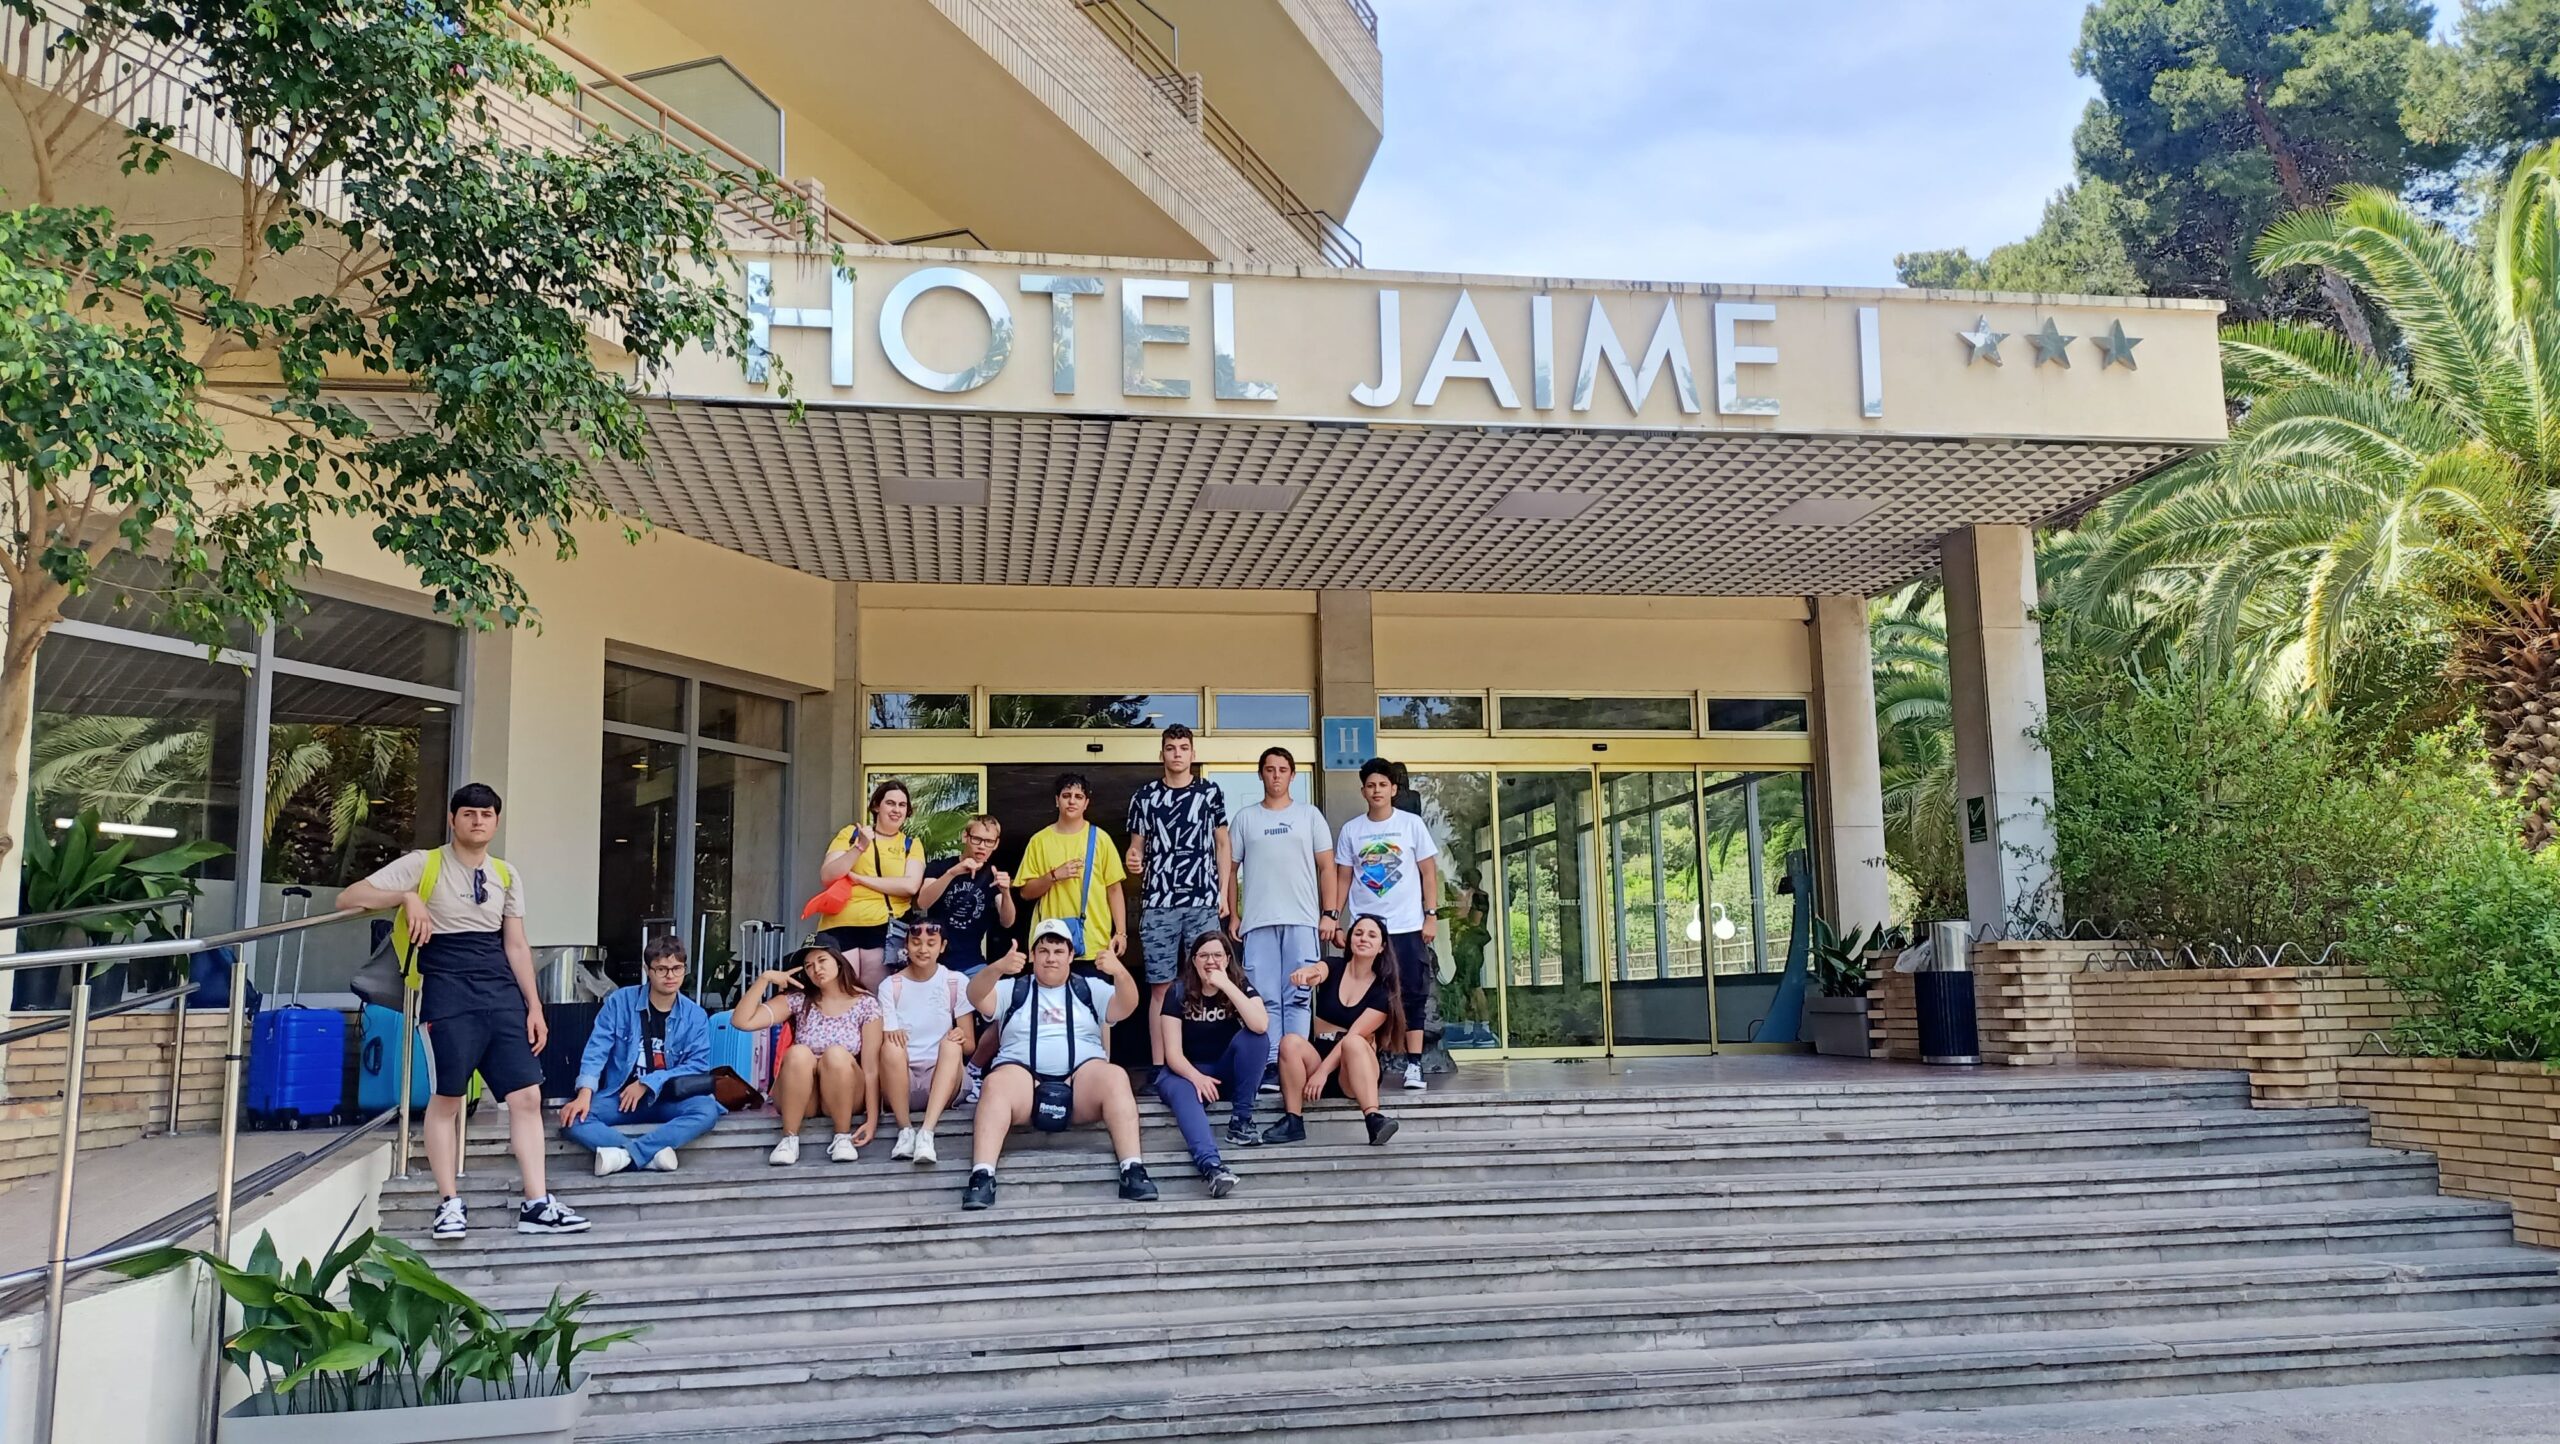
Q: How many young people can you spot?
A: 13